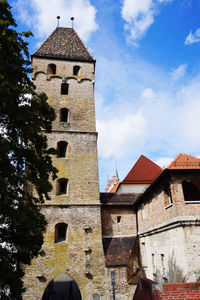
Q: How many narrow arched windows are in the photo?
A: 7